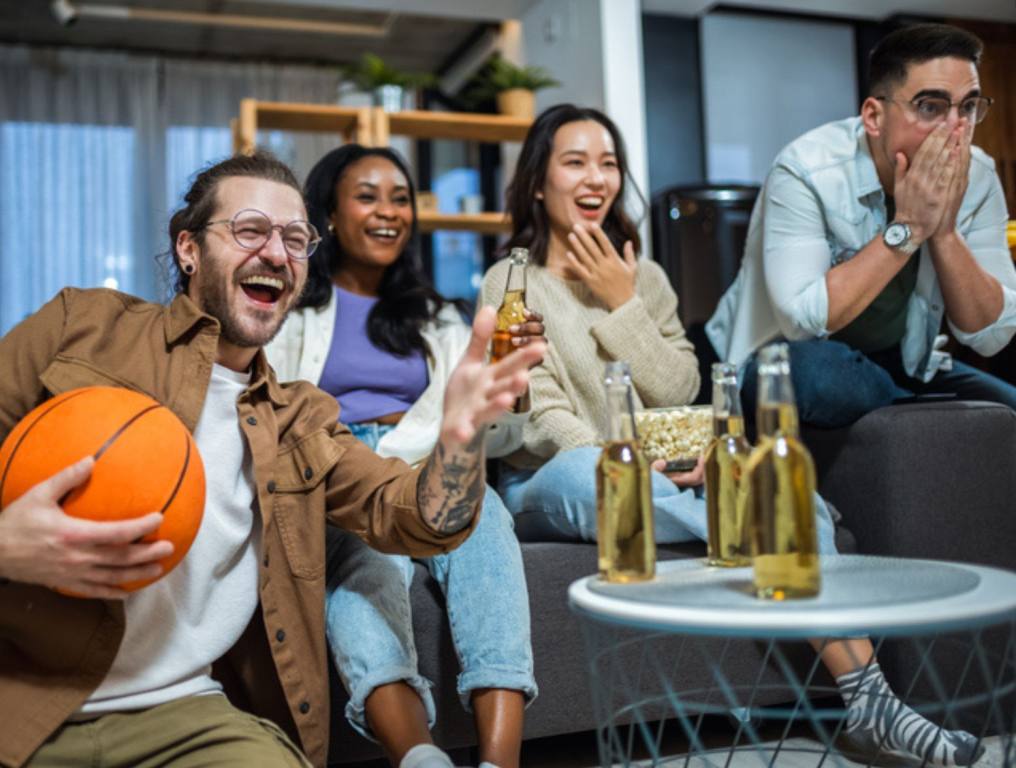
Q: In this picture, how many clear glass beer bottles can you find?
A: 4